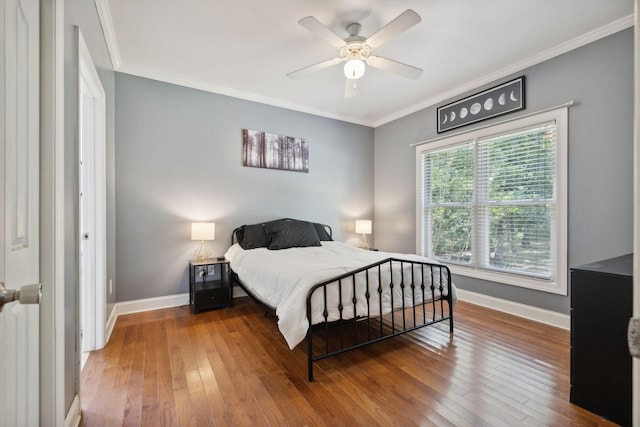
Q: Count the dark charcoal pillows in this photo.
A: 3